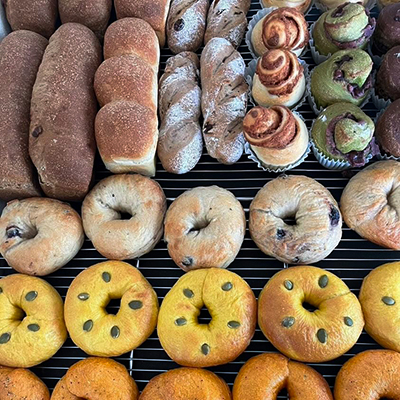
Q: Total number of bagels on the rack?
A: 15